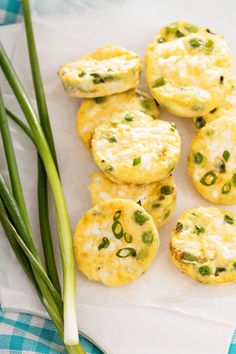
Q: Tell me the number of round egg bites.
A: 9